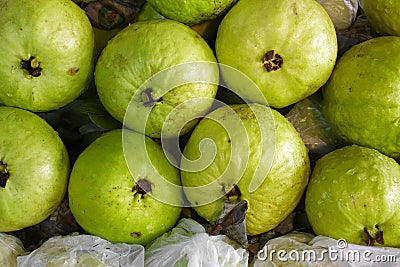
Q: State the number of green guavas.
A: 10